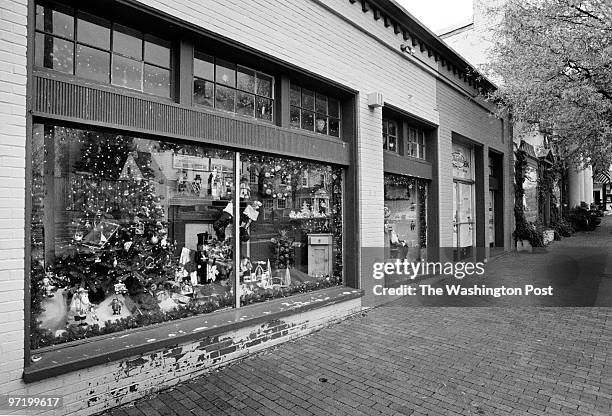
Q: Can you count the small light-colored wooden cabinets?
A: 1